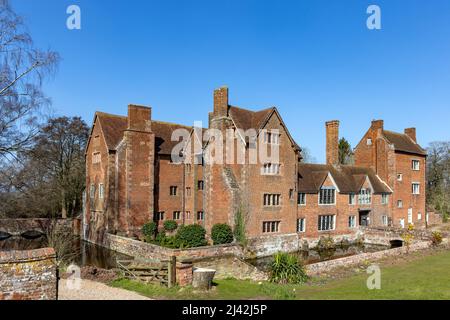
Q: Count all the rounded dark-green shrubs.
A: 4